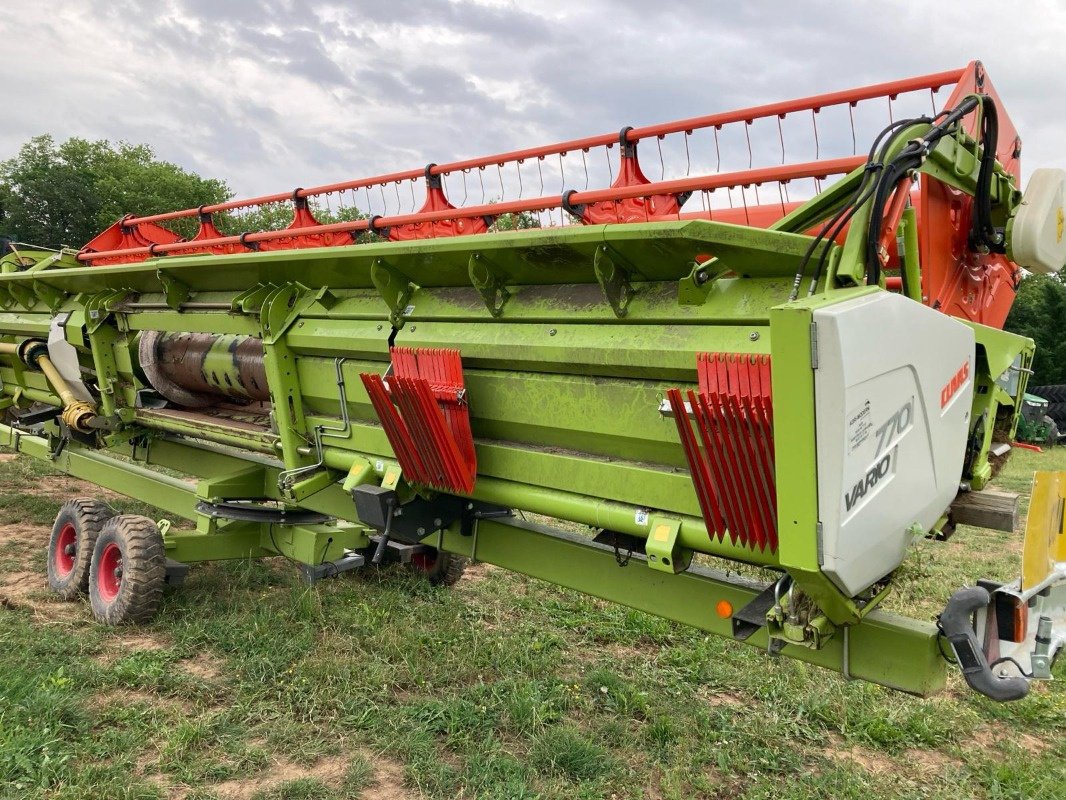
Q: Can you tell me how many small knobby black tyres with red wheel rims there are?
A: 3